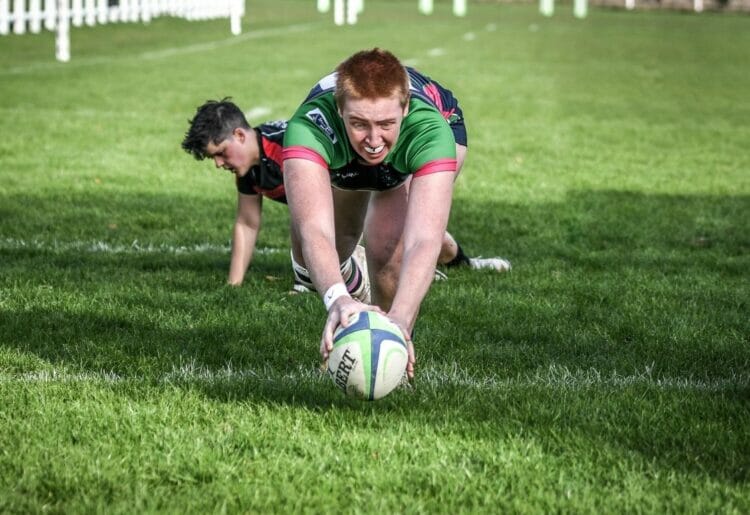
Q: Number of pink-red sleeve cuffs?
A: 2